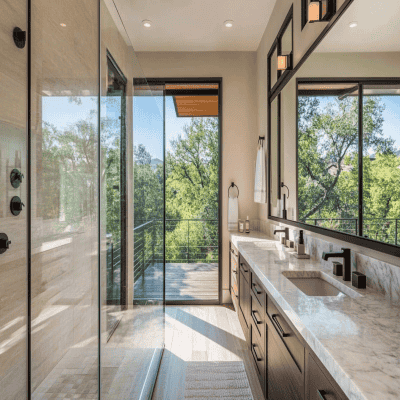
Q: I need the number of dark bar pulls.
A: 9